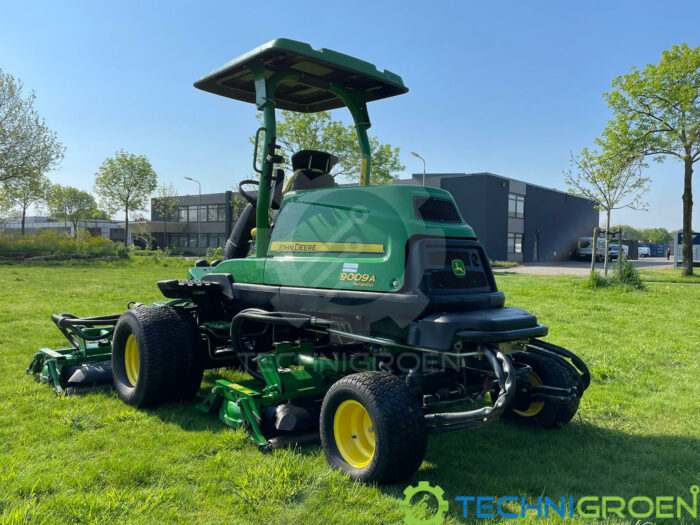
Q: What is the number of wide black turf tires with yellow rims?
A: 3